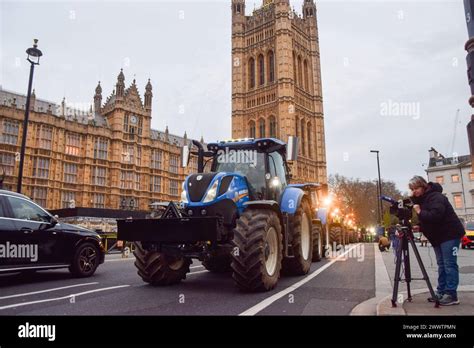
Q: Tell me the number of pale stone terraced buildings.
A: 1